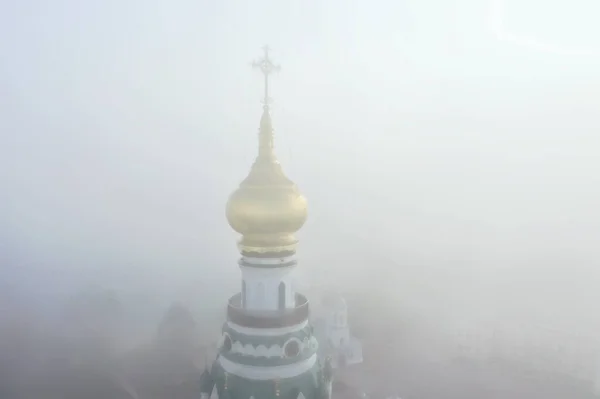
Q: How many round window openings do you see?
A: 2